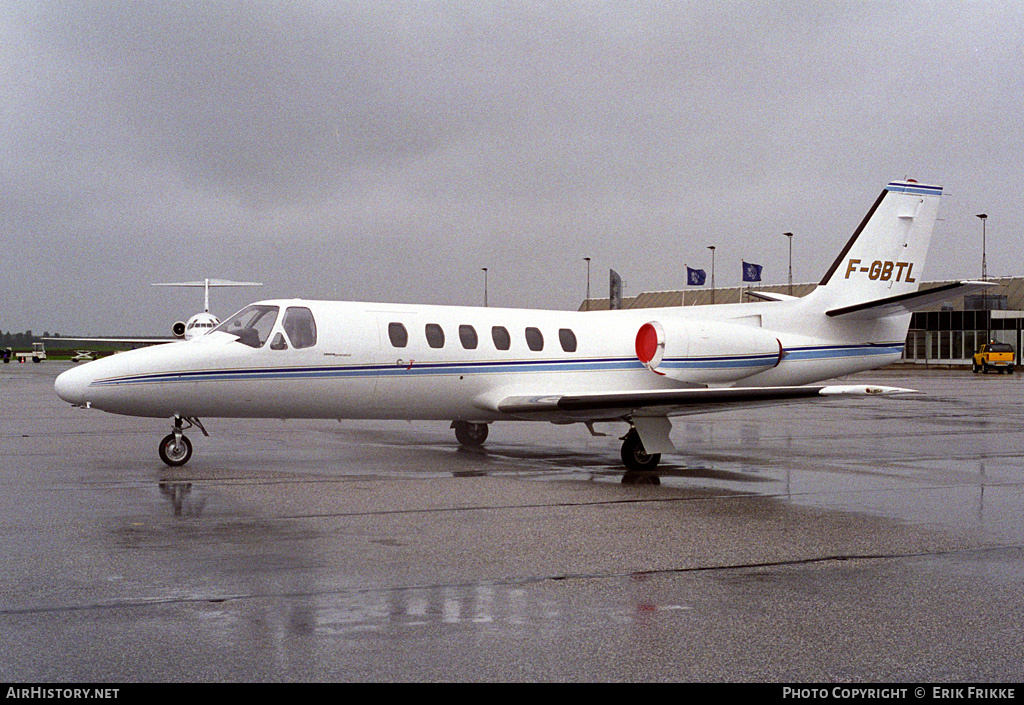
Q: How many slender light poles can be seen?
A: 5